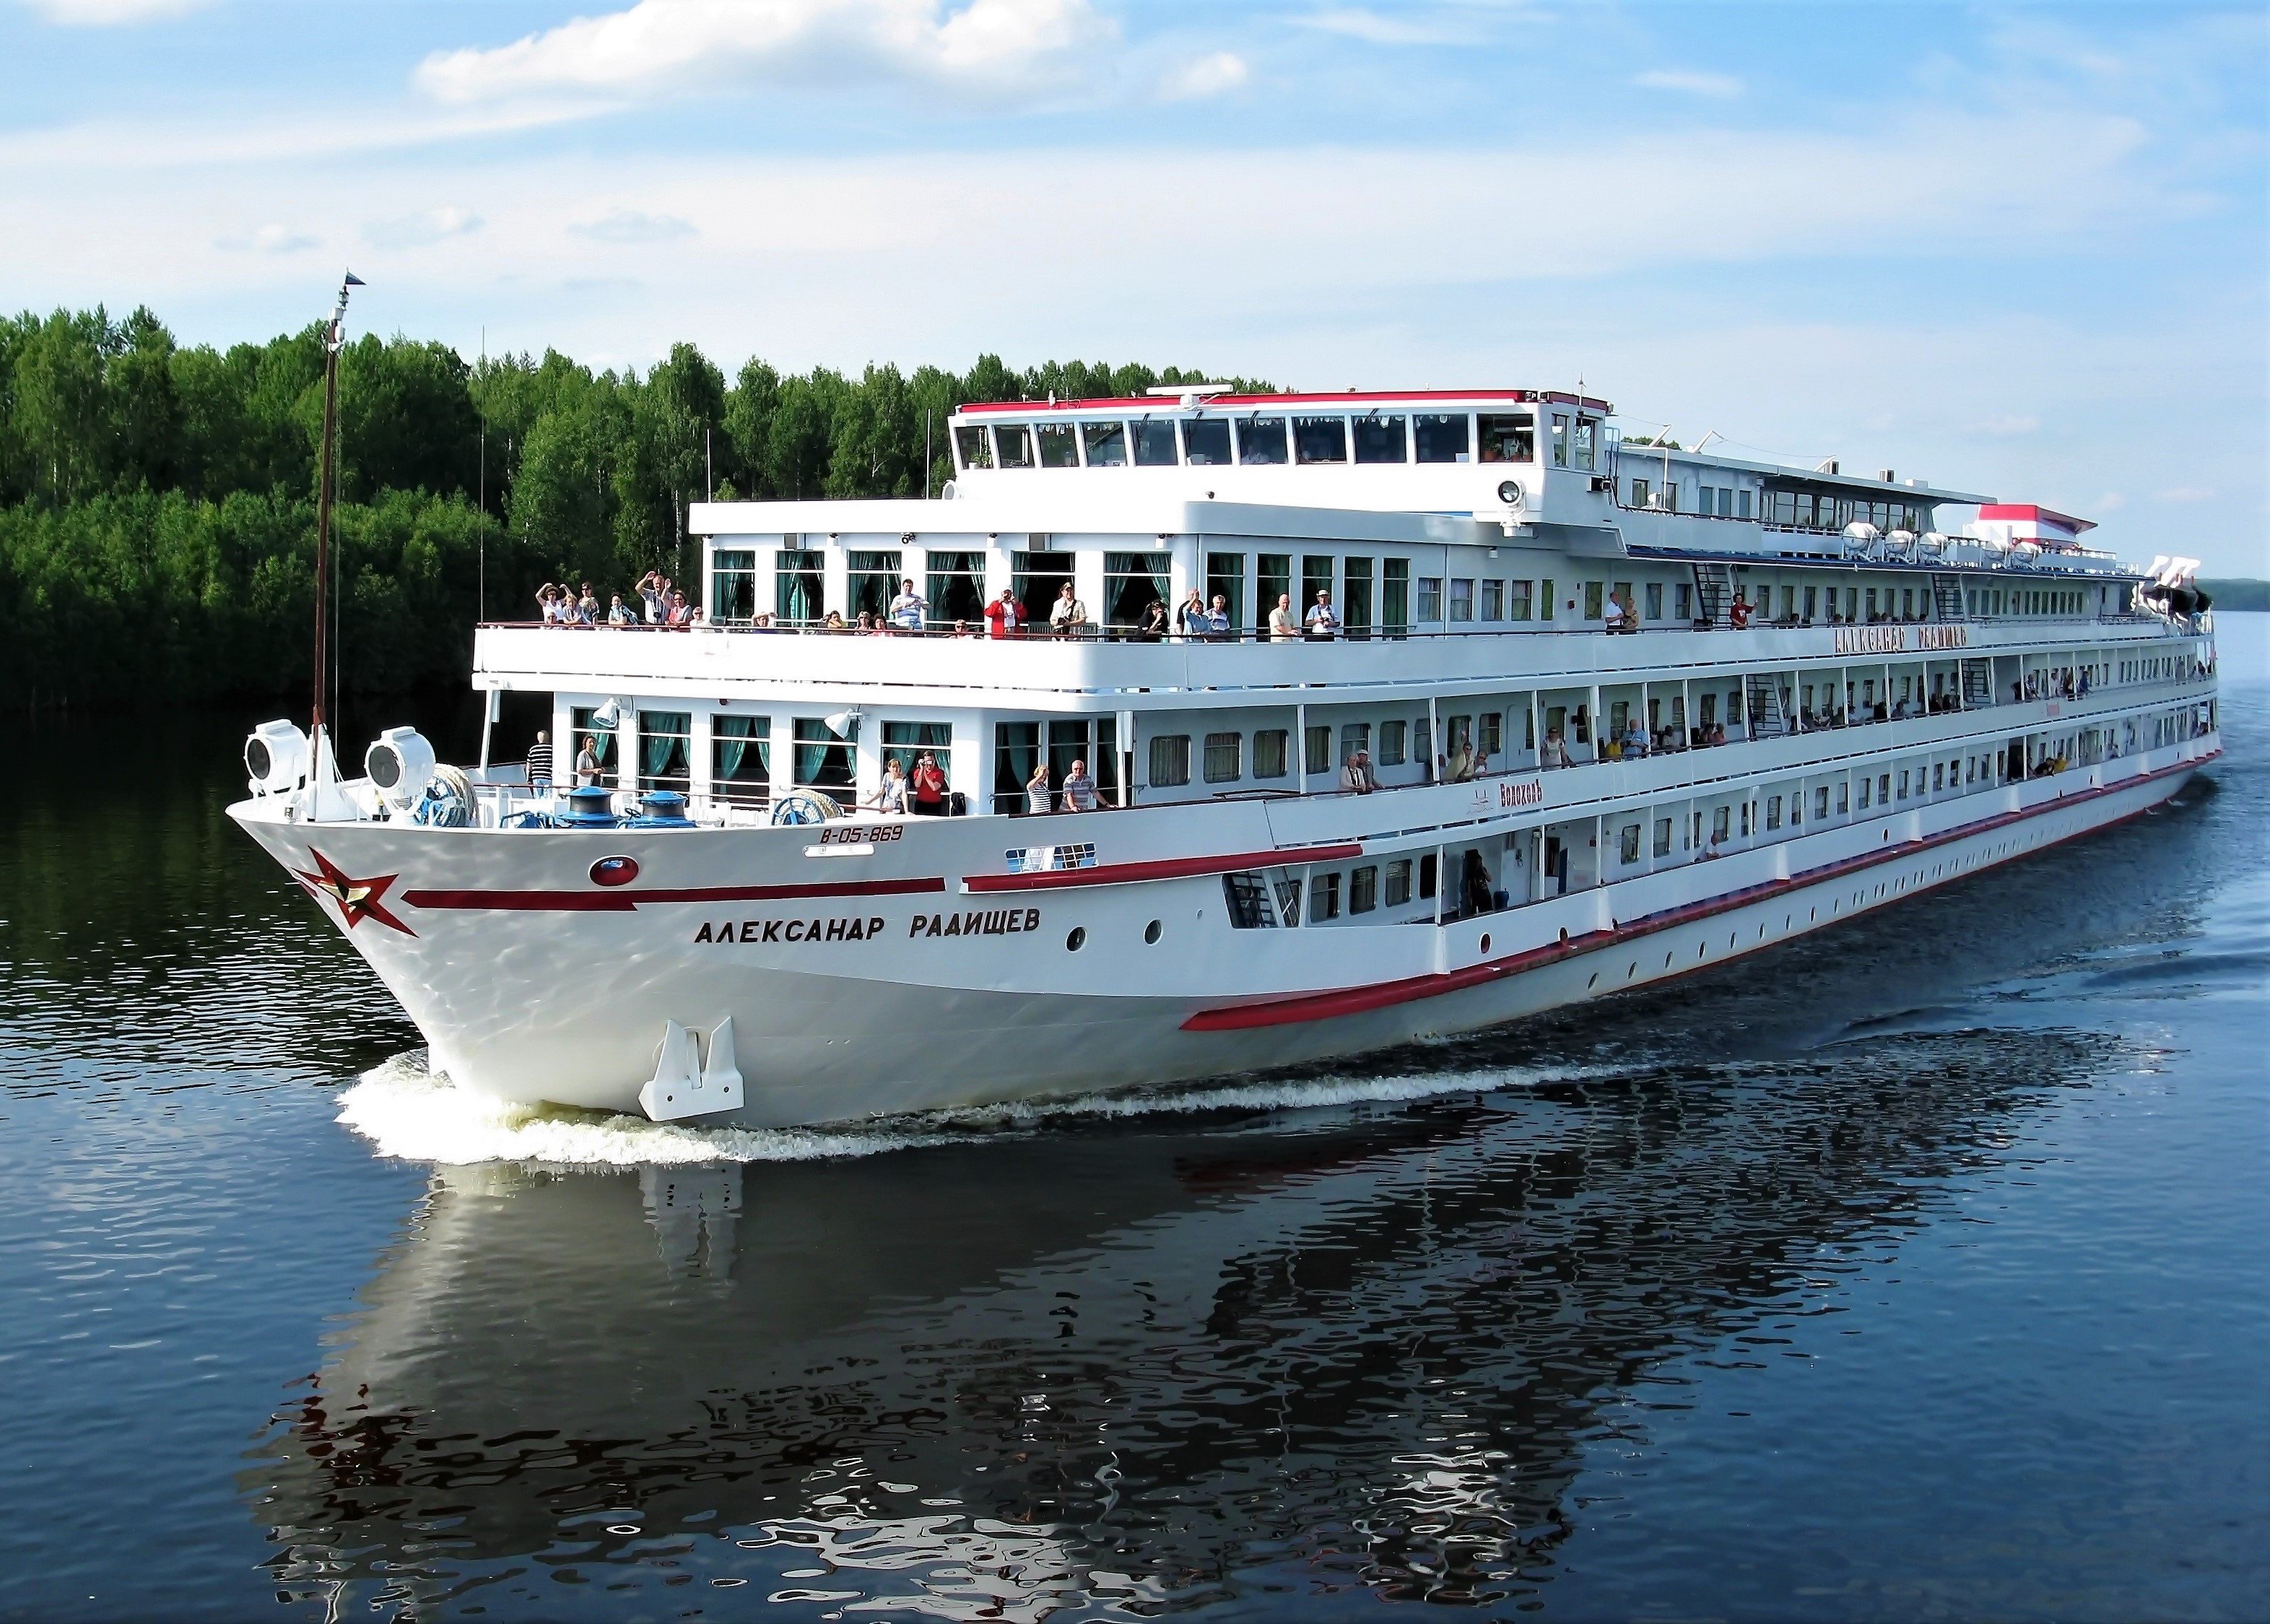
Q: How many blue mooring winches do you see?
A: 2